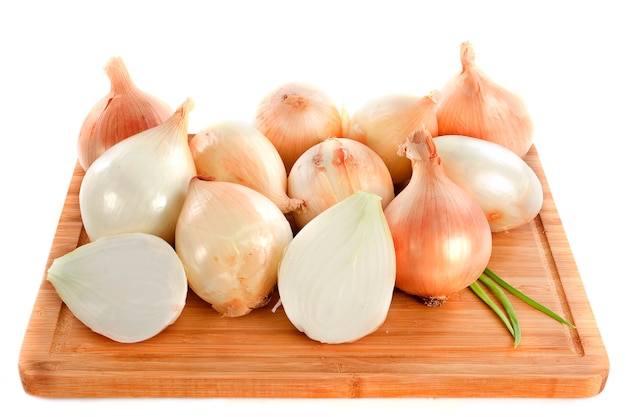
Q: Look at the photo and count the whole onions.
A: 10